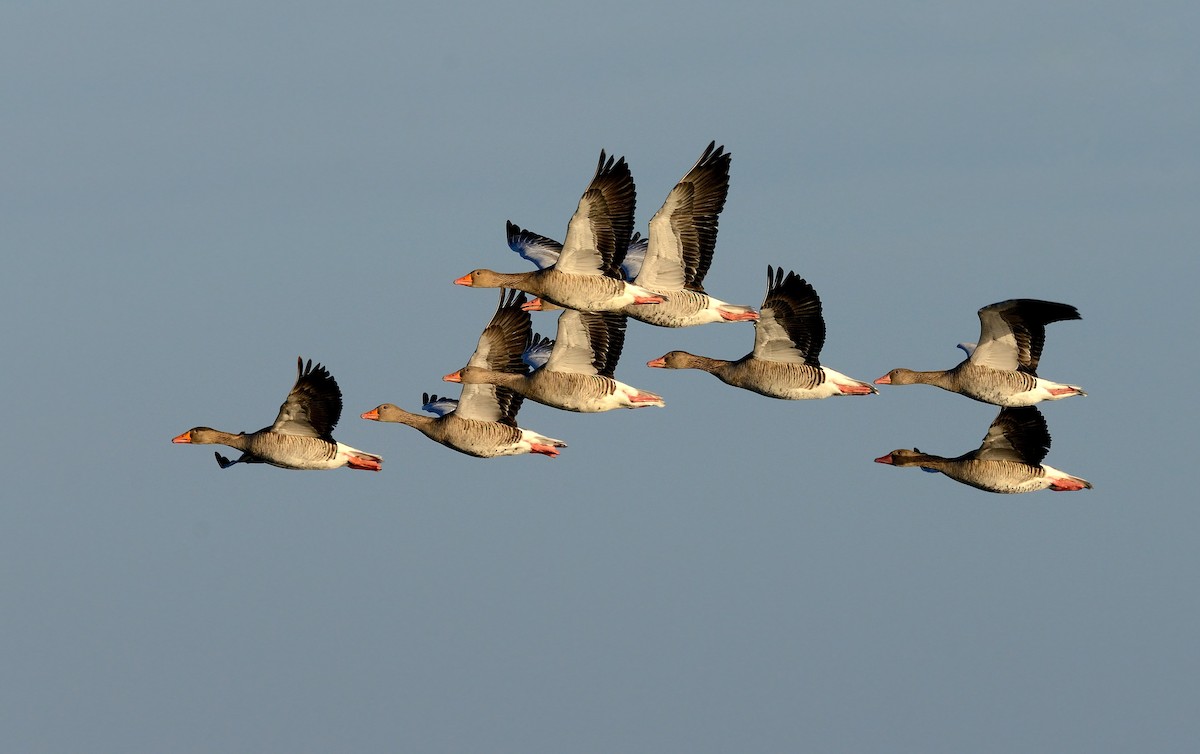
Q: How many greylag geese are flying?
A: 8